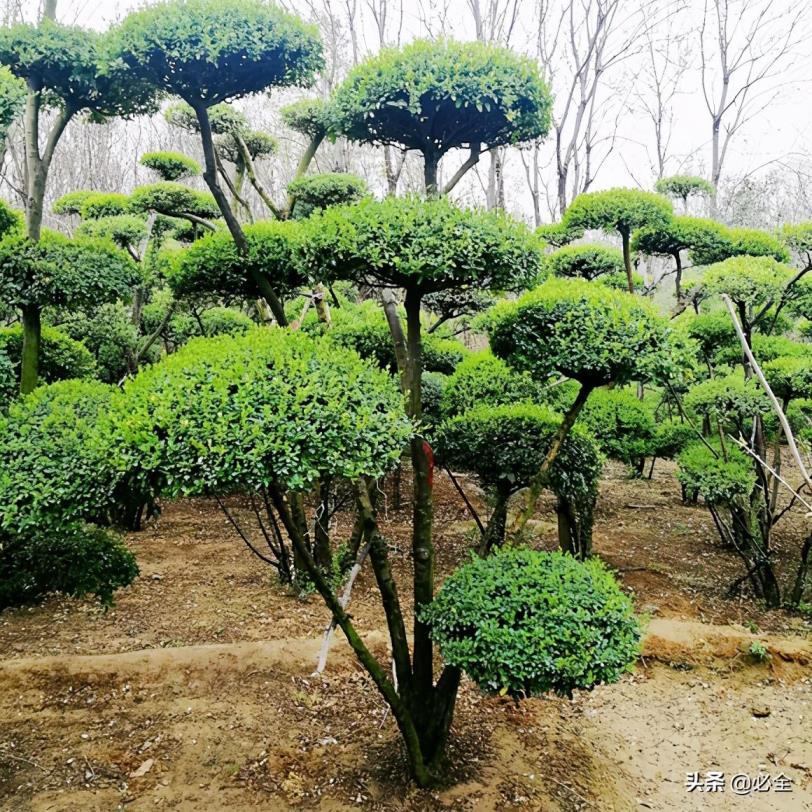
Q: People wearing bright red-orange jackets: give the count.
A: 0